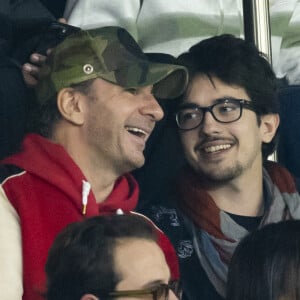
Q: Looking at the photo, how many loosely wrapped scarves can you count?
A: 1